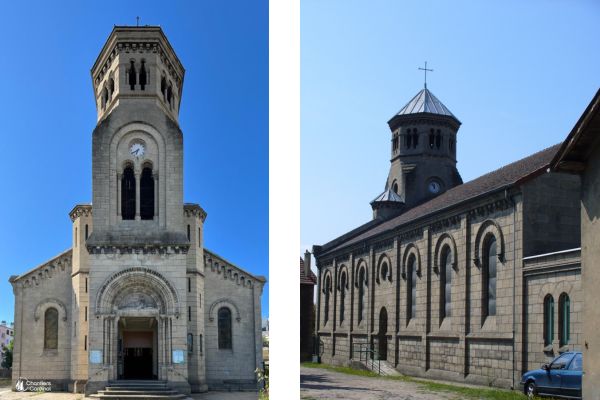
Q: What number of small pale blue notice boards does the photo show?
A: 2